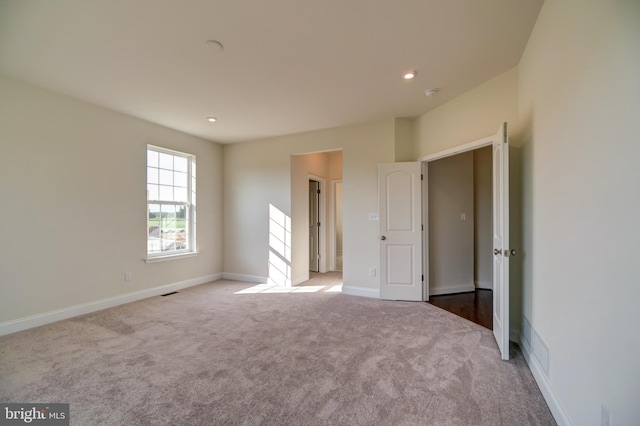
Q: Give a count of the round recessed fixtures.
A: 2